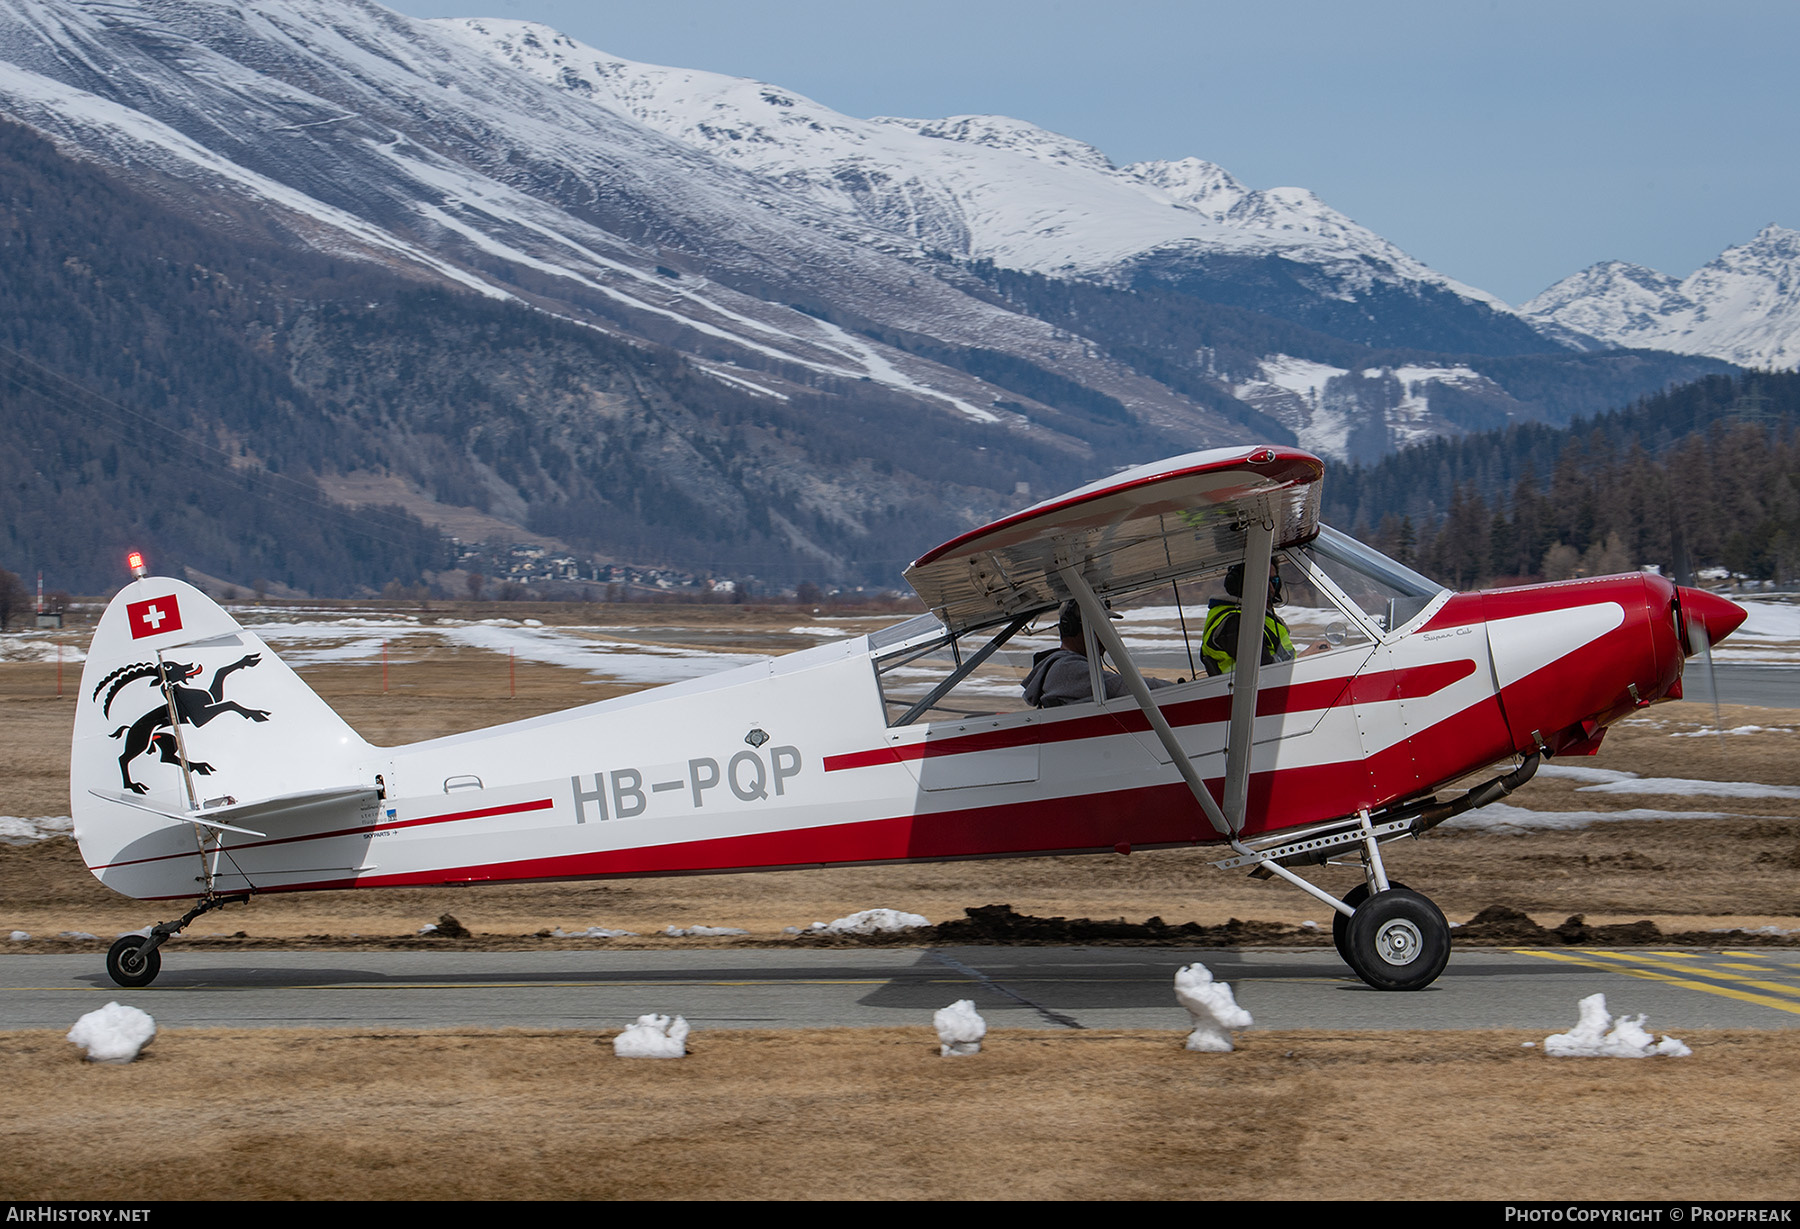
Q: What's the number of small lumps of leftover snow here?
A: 5